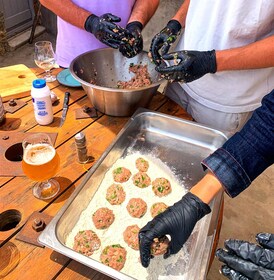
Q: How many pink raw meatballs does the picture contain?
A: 12